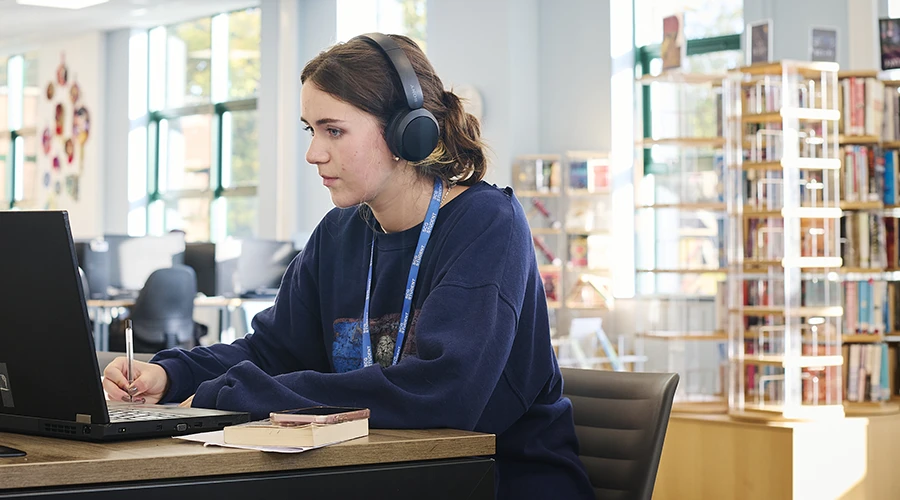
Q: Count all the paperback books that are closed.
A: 1